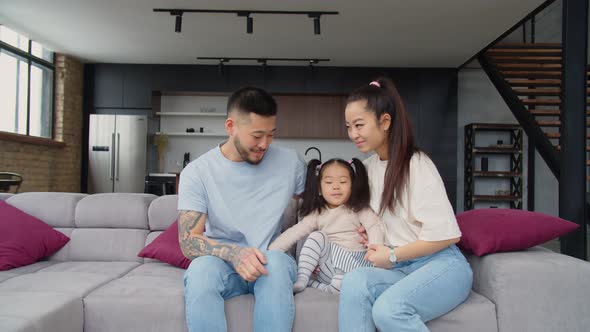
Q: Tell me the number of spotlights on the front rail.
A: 3